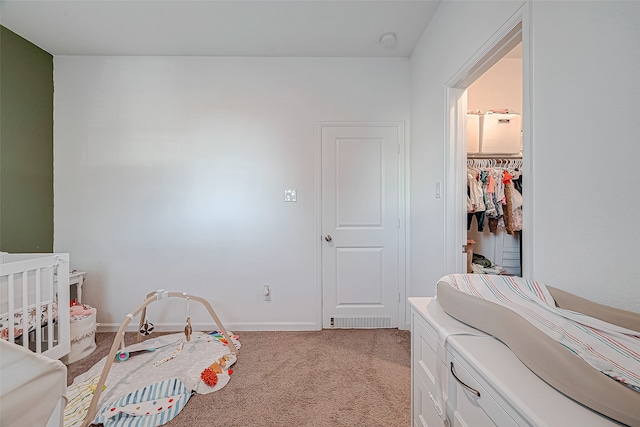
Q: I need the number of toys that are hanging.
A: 3